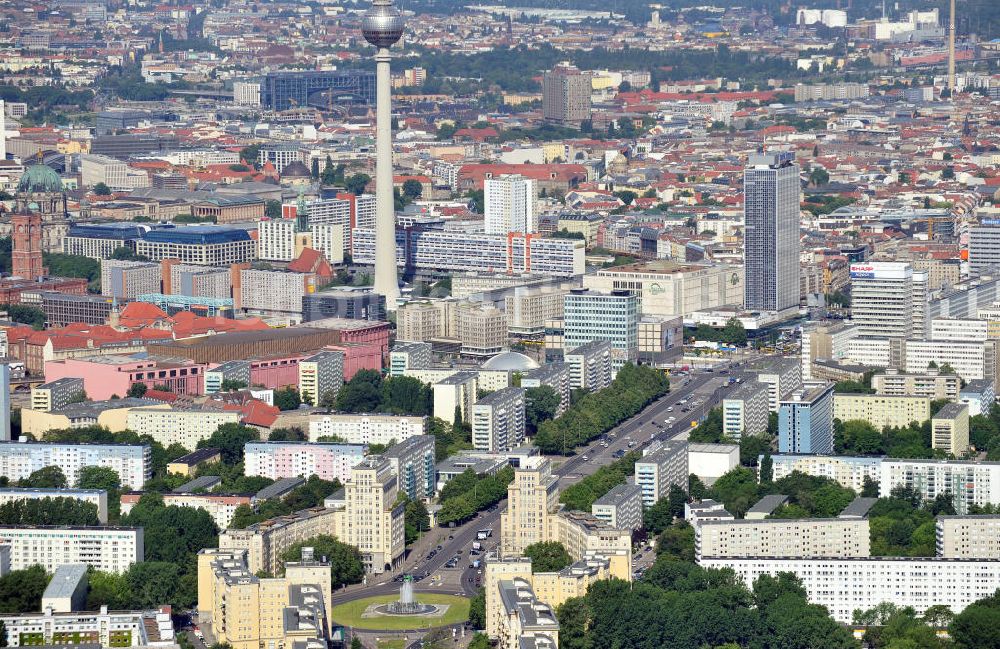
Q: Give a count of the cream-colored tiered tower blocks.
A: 2